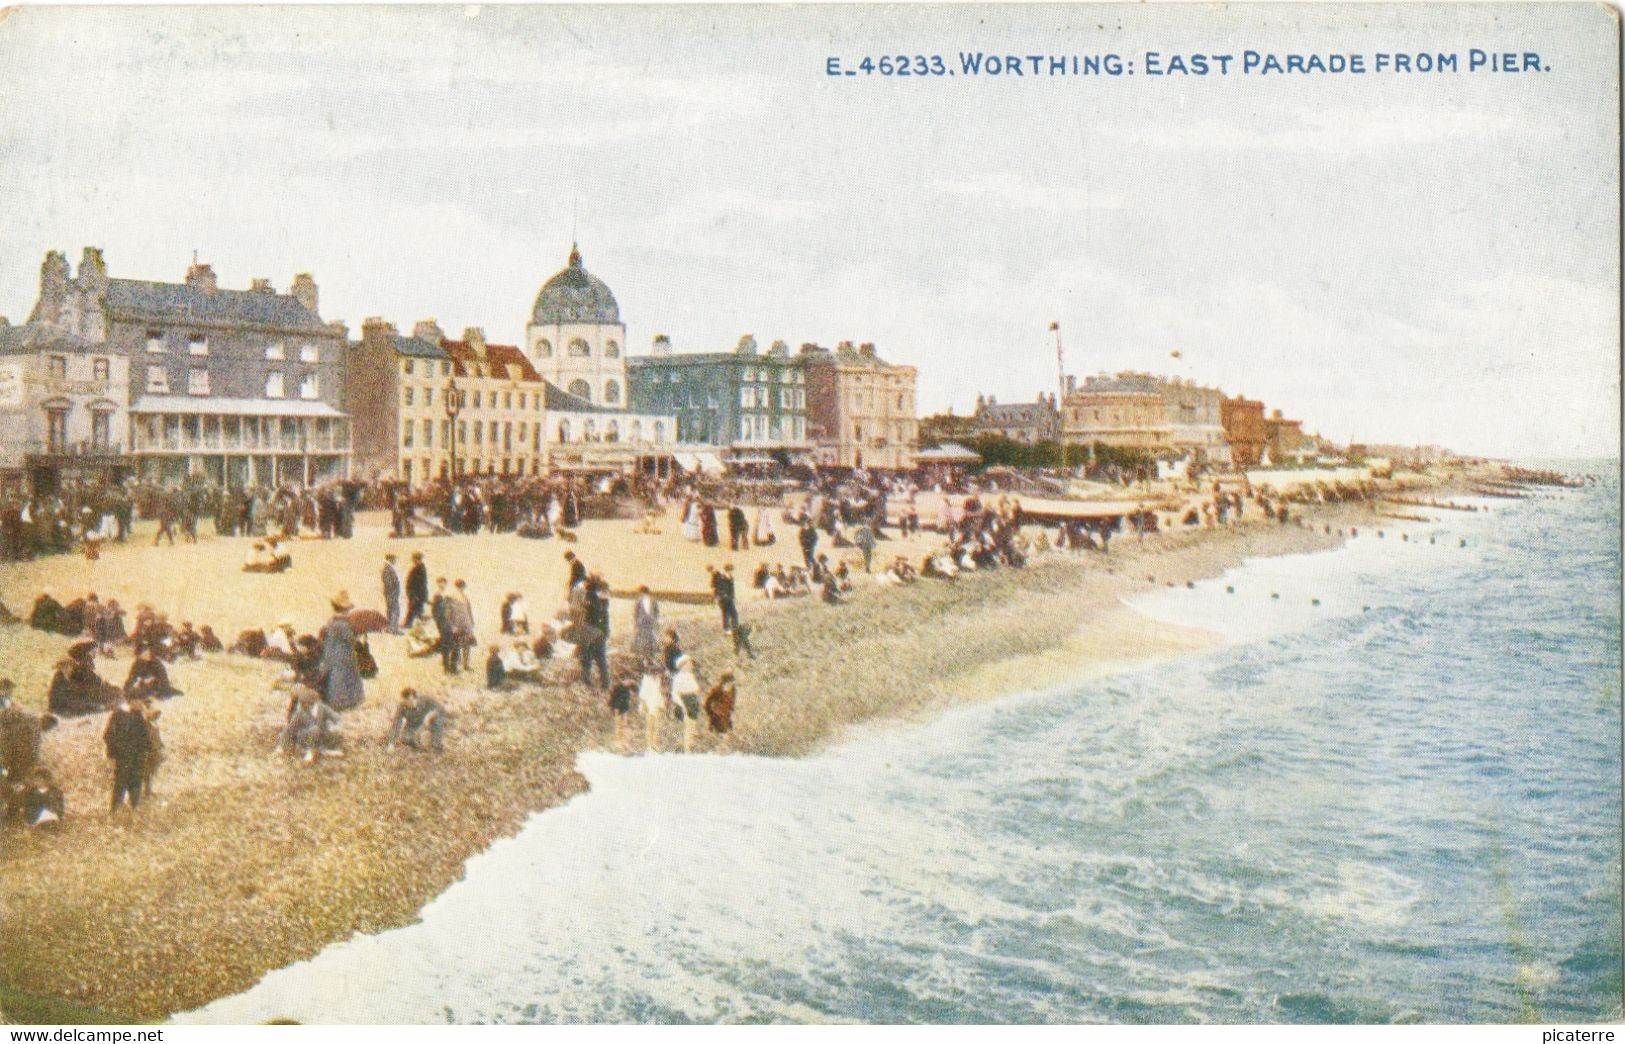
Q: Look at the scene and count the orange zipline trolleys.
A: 0